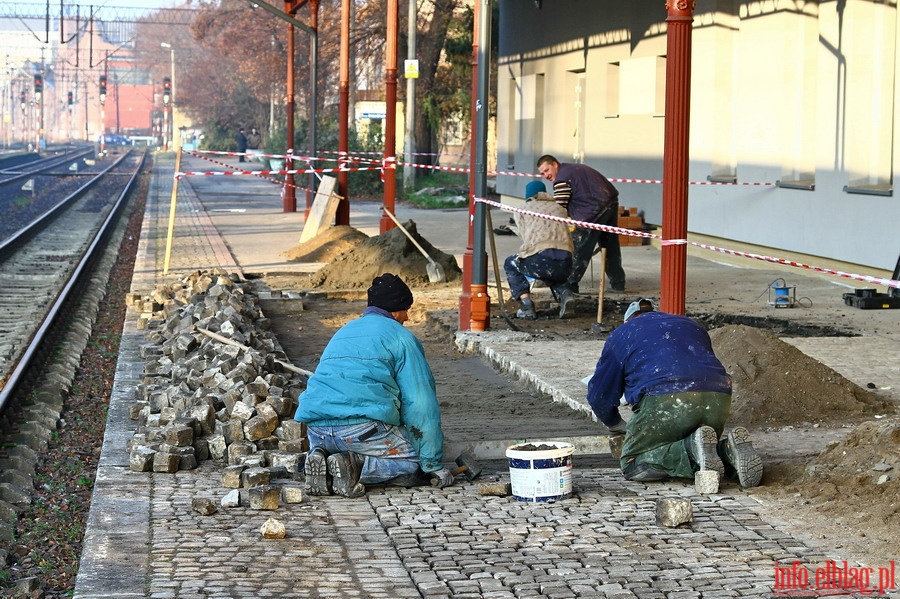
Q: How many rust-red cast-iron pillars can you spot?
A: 6